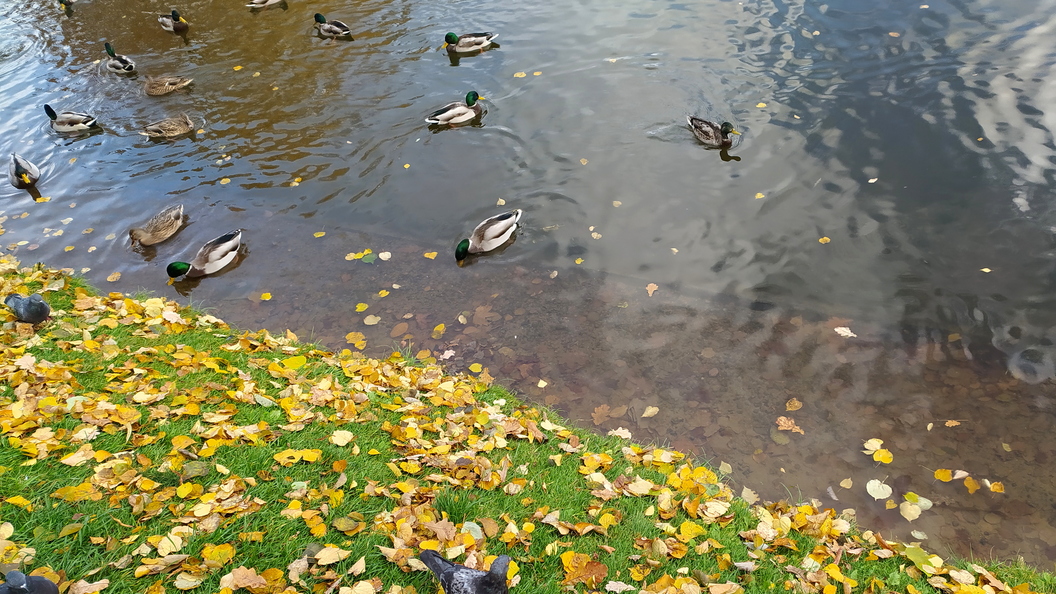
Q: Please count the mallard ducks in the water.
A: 15